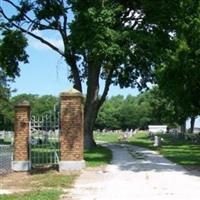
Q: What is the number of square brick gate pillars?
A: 2